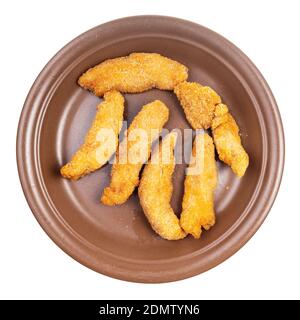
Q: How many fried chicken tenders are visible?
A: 7